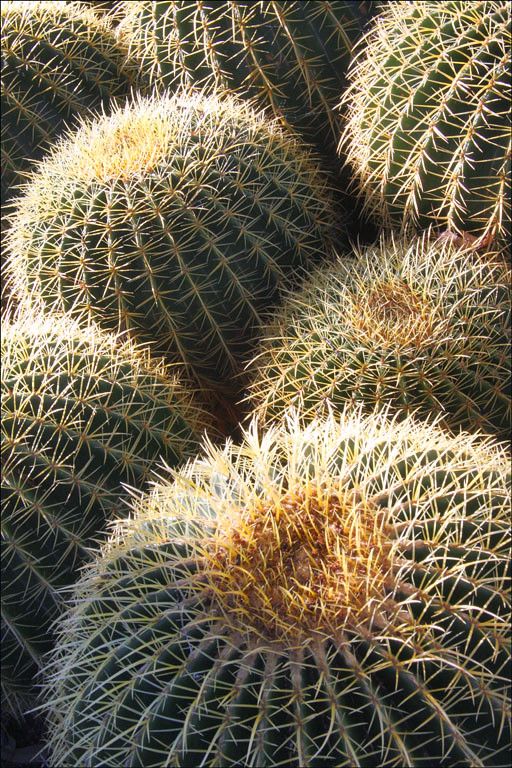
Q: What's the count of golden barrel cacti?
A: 7